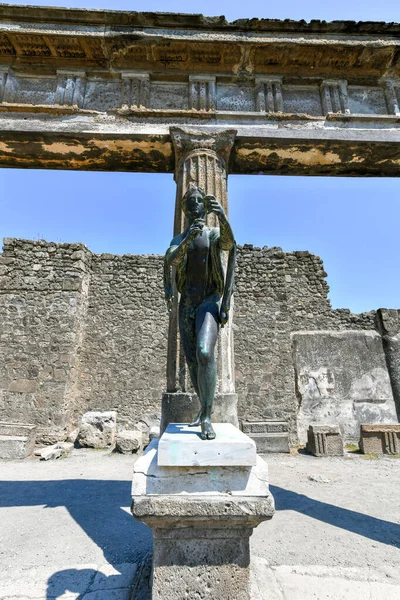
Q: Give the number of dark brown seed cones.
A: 0